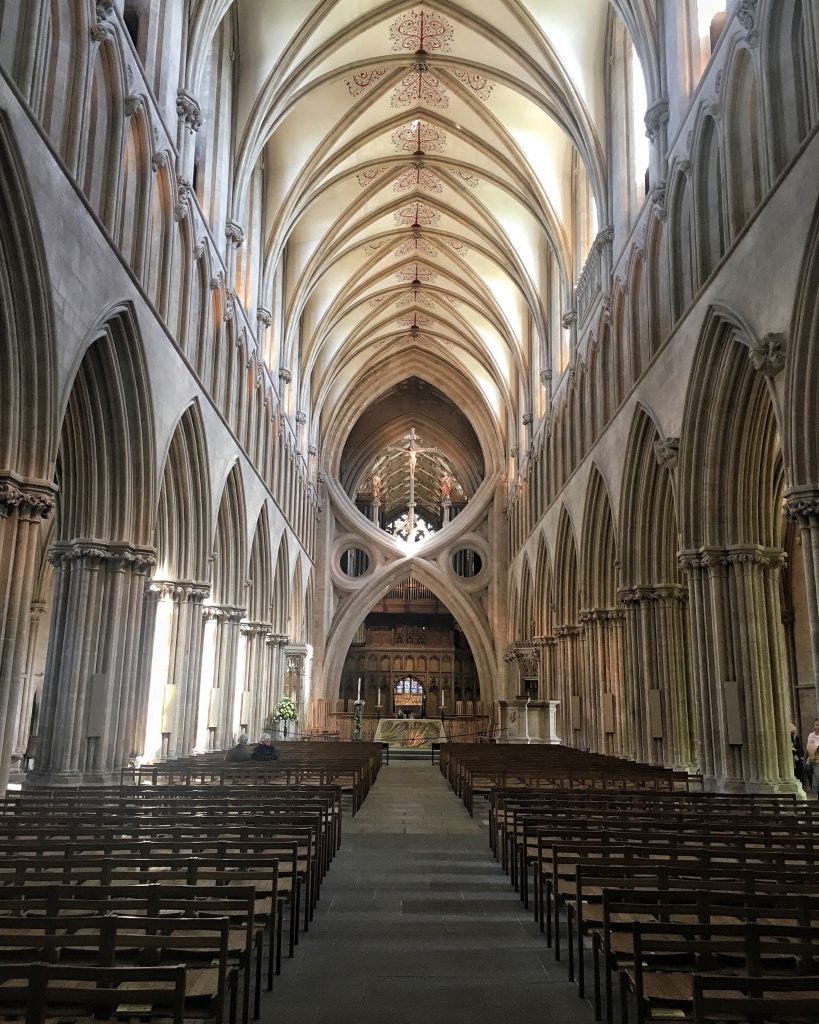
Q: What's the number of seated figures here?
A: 2